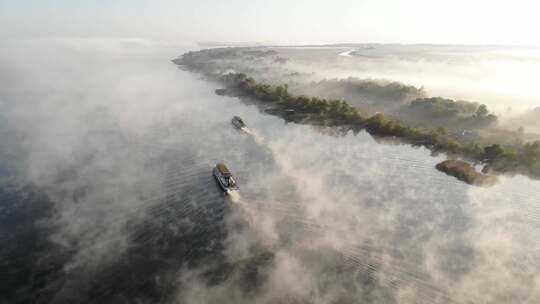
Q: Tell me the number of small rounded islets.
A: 1